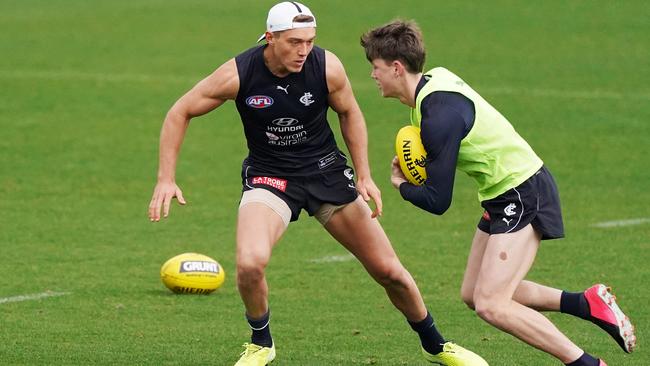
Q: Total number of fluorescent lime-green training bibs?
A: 1